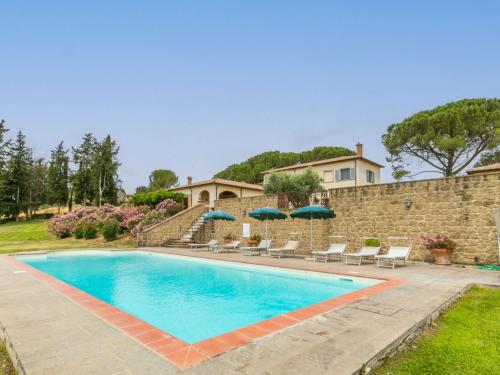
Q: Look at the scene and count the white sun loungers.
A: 7